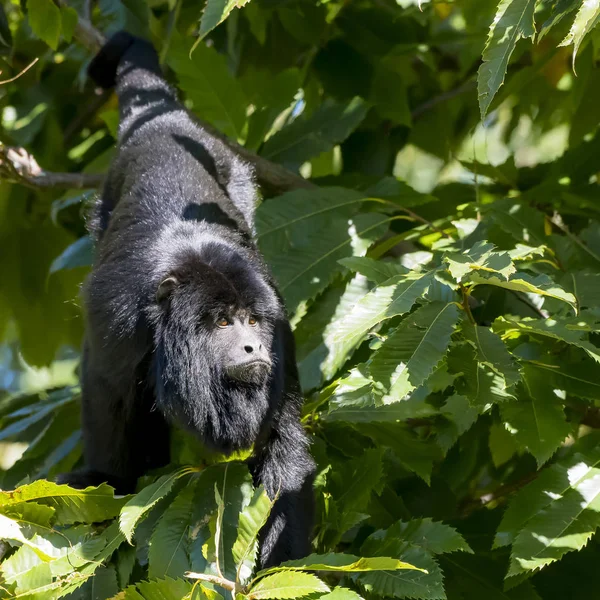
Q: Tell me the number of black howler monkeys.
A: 1